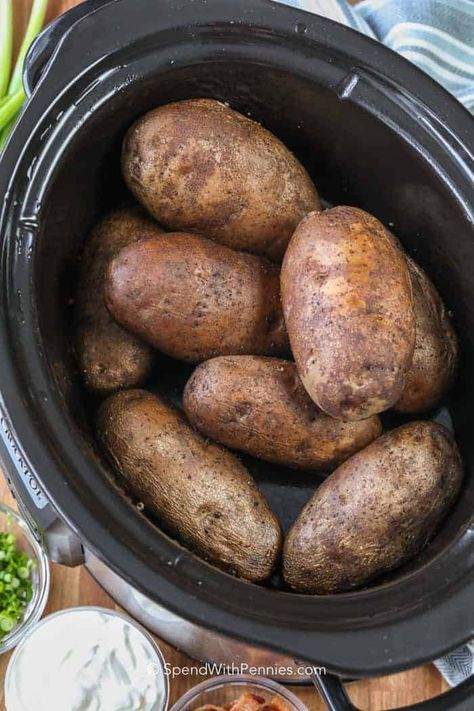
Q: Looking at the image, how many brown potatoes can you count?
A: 8